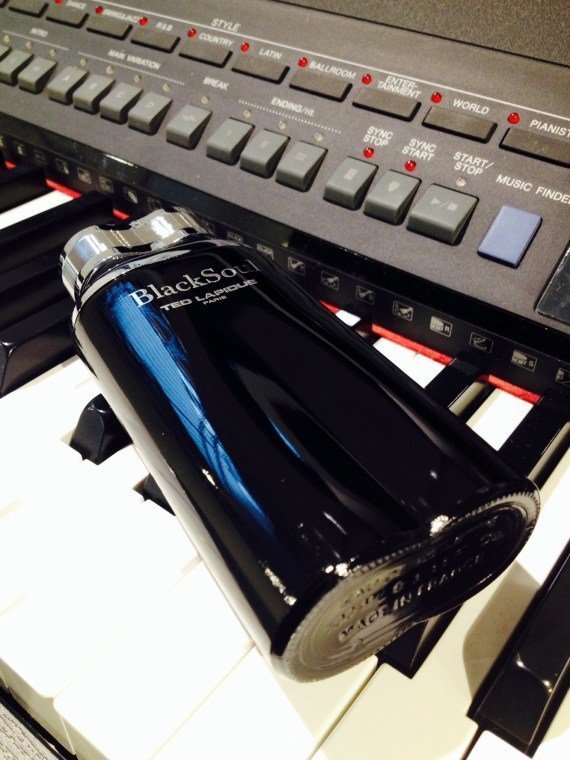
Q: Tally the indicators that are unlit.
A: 12